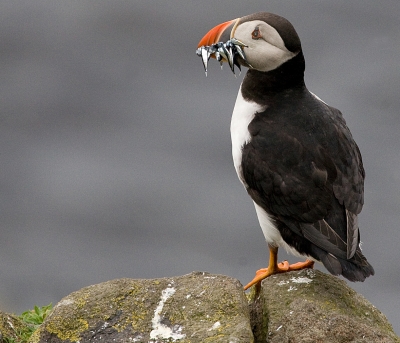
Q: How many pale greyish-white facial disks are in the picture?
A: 1